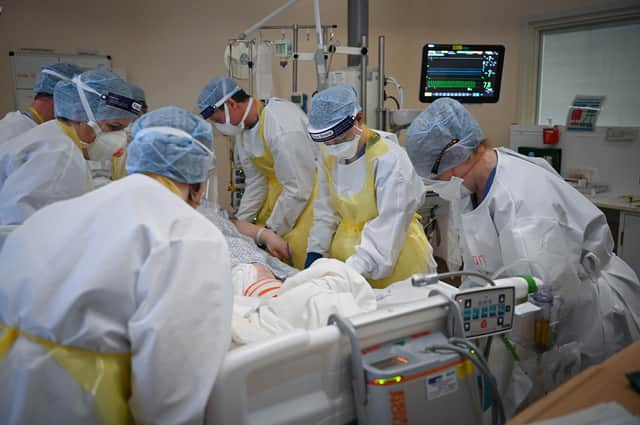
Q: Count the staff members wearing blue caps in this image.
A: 6